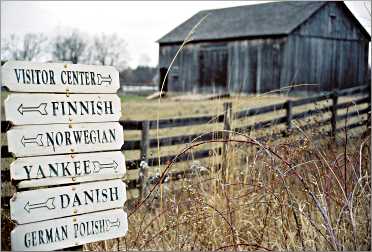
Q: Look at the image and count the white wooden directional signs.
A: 6